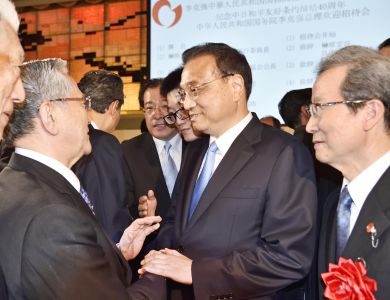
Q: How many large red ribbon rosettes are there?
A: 1